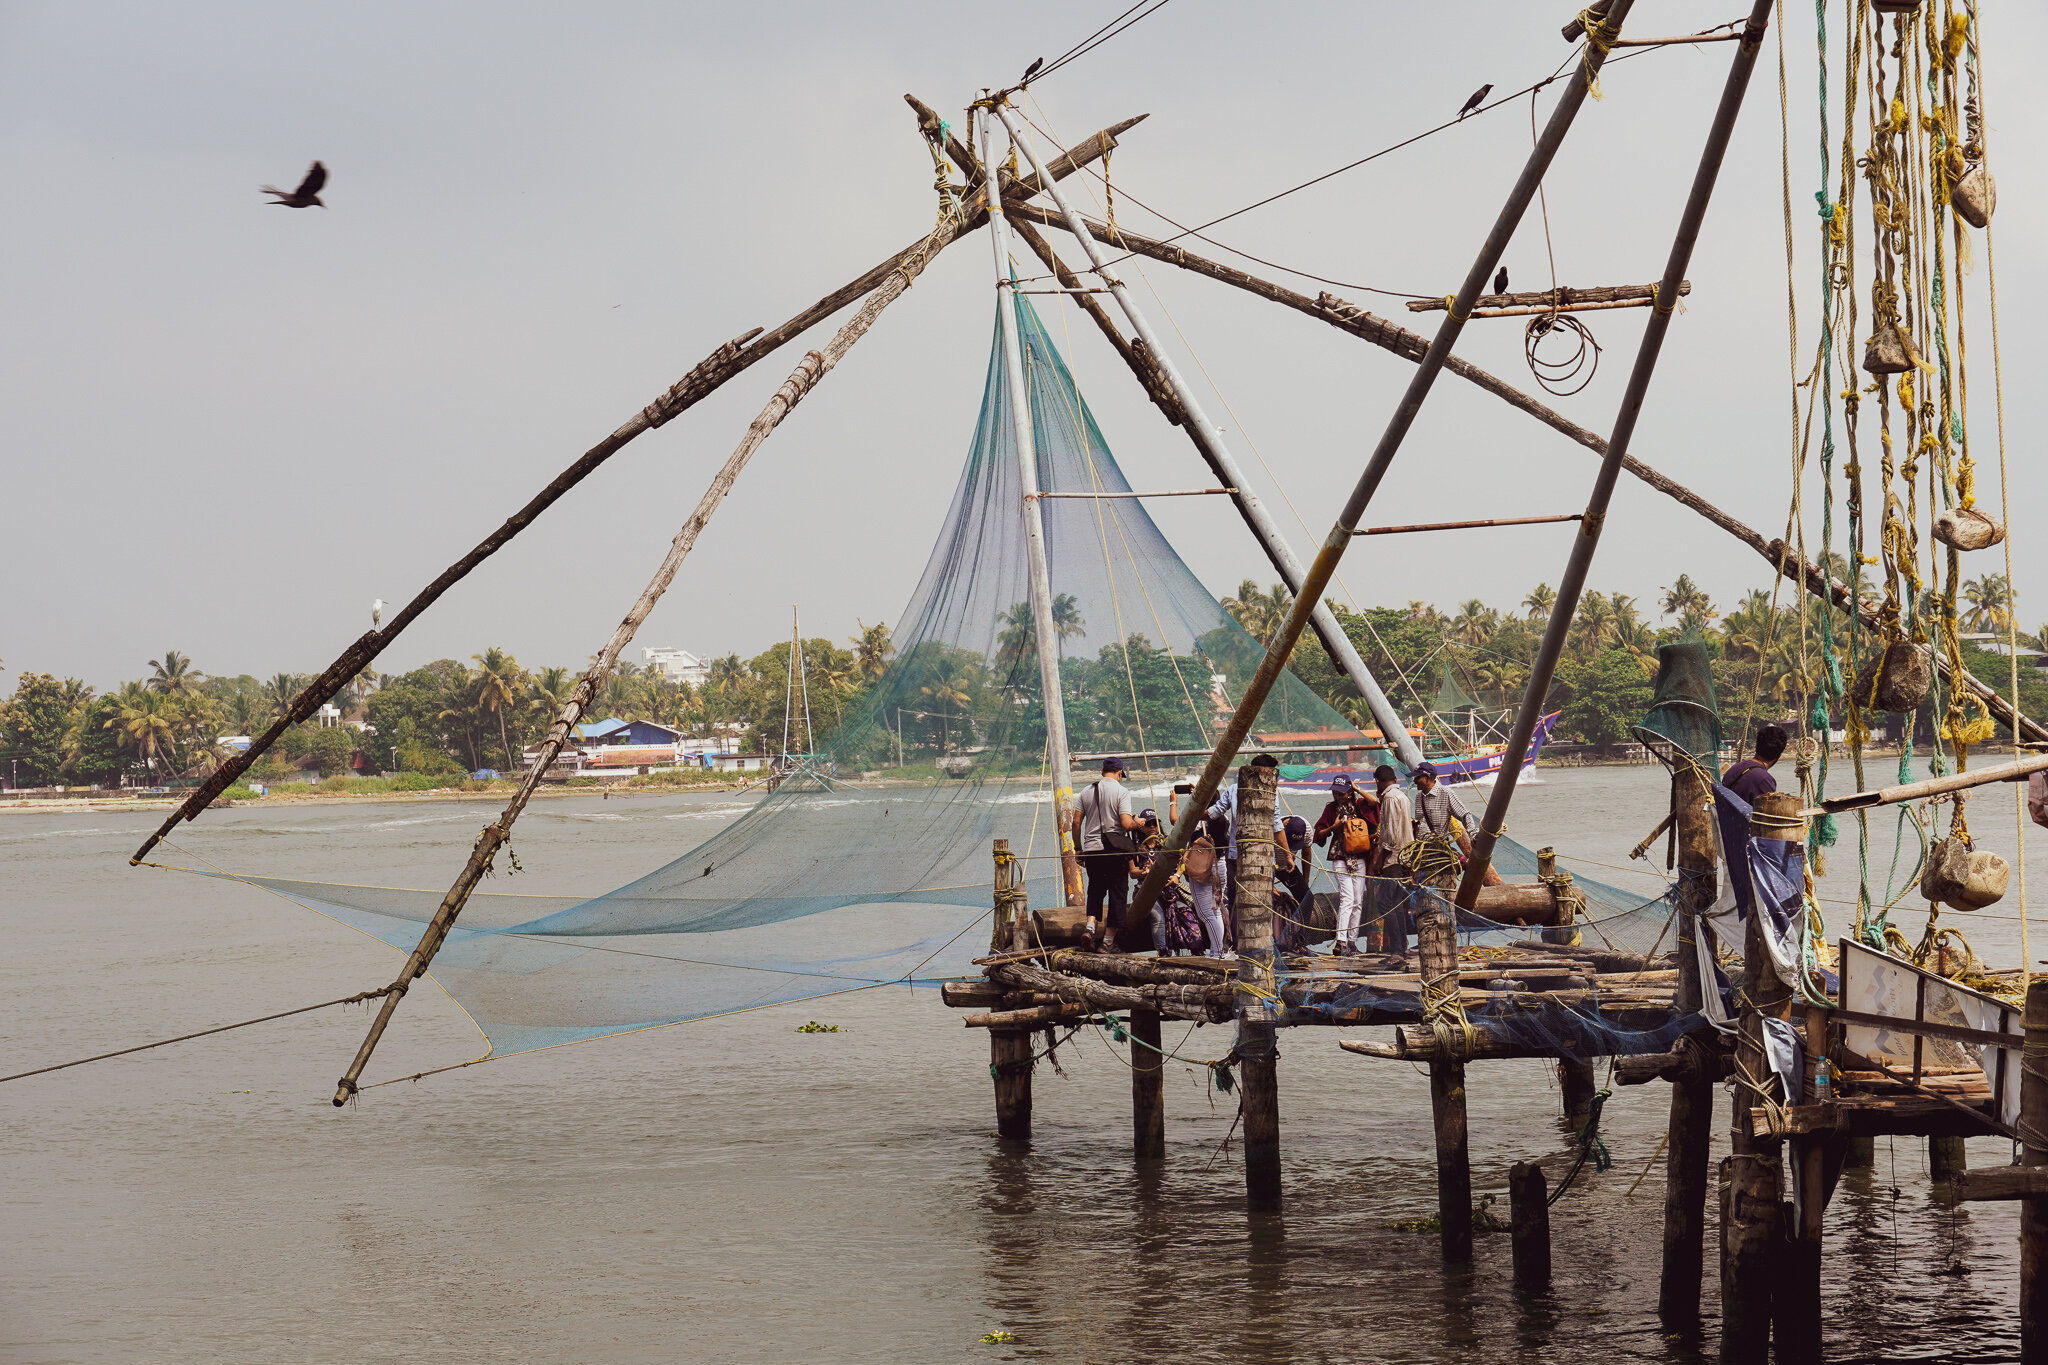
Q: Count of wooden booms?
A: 4